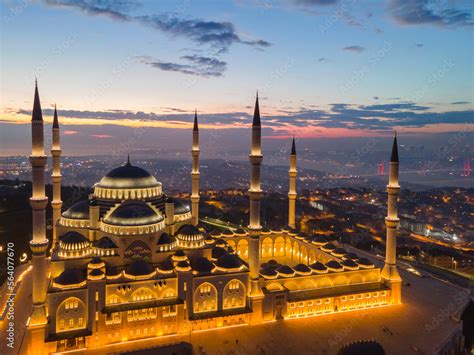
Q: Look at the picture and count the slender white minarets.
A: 6